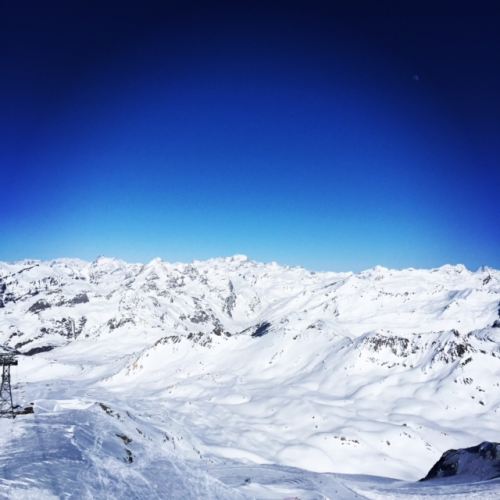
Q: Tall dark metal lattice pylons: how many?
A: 1